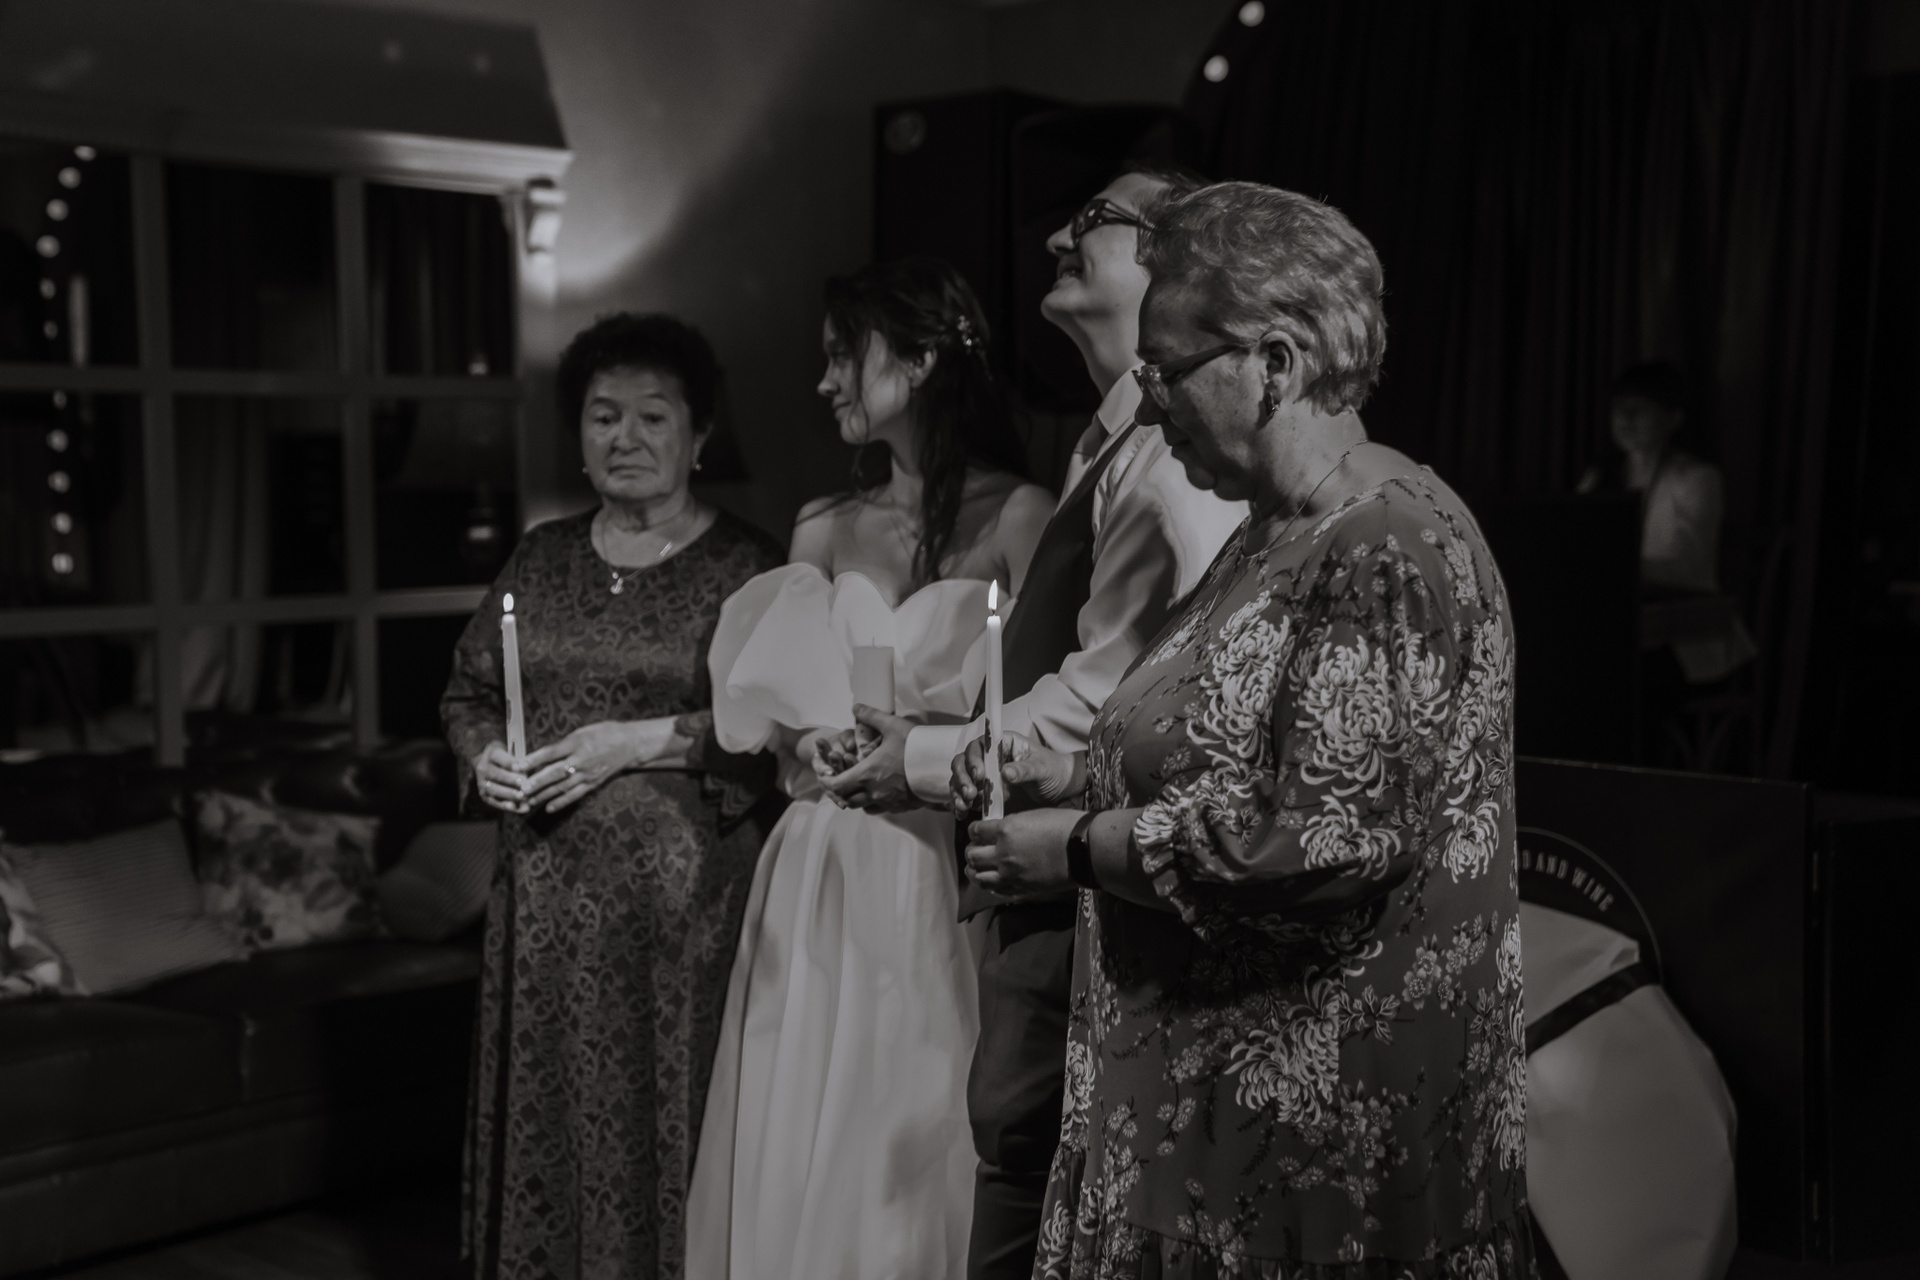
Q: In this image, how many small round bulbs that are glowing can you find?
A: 13